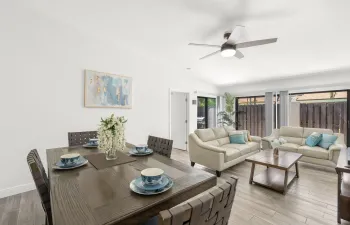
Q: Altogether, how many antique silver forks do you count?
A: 0